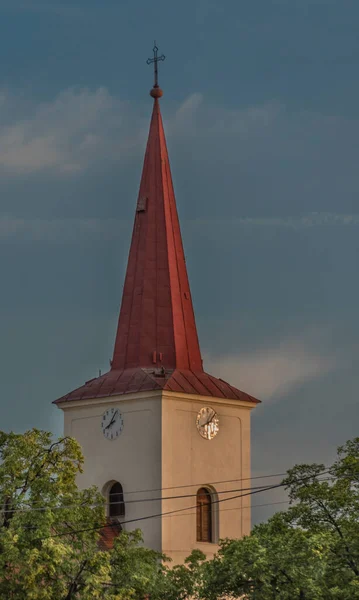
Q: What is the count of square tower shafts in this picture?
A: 1